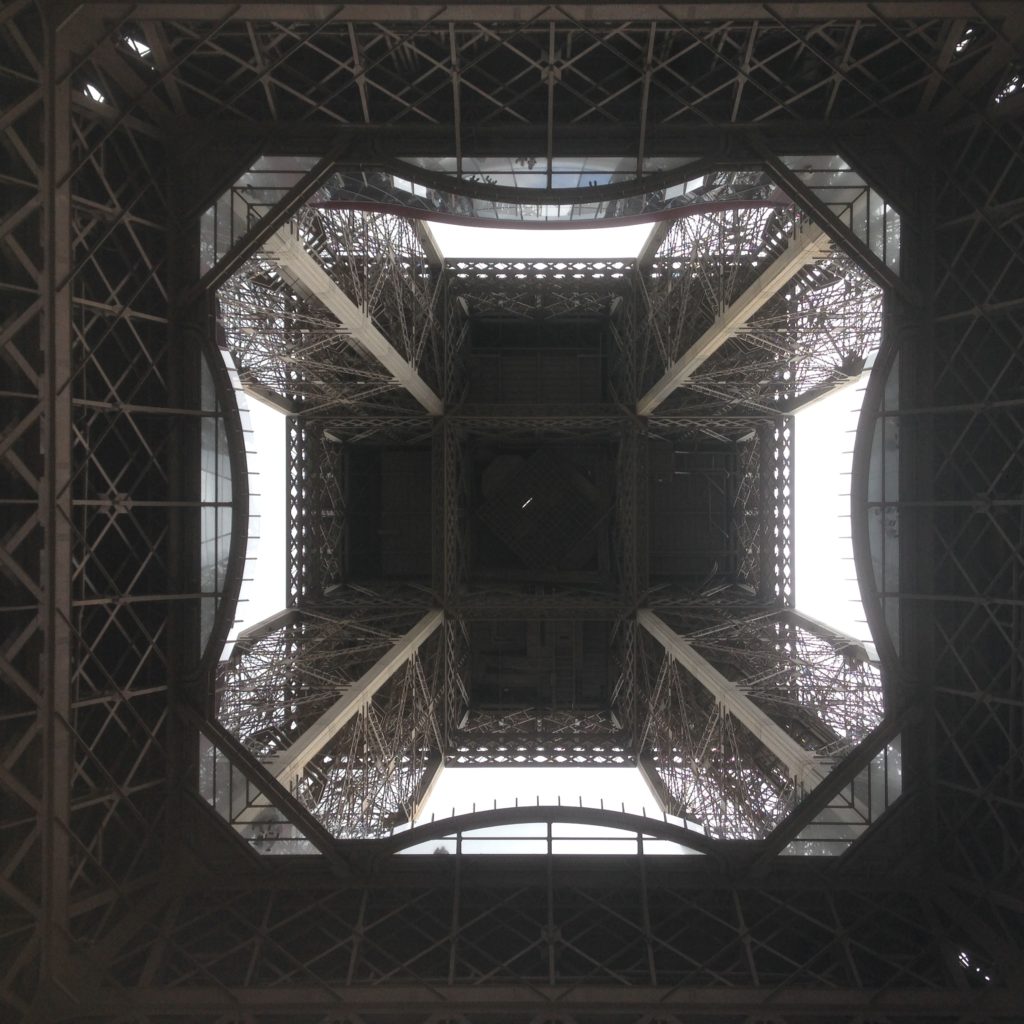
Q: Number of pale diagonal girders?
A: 4